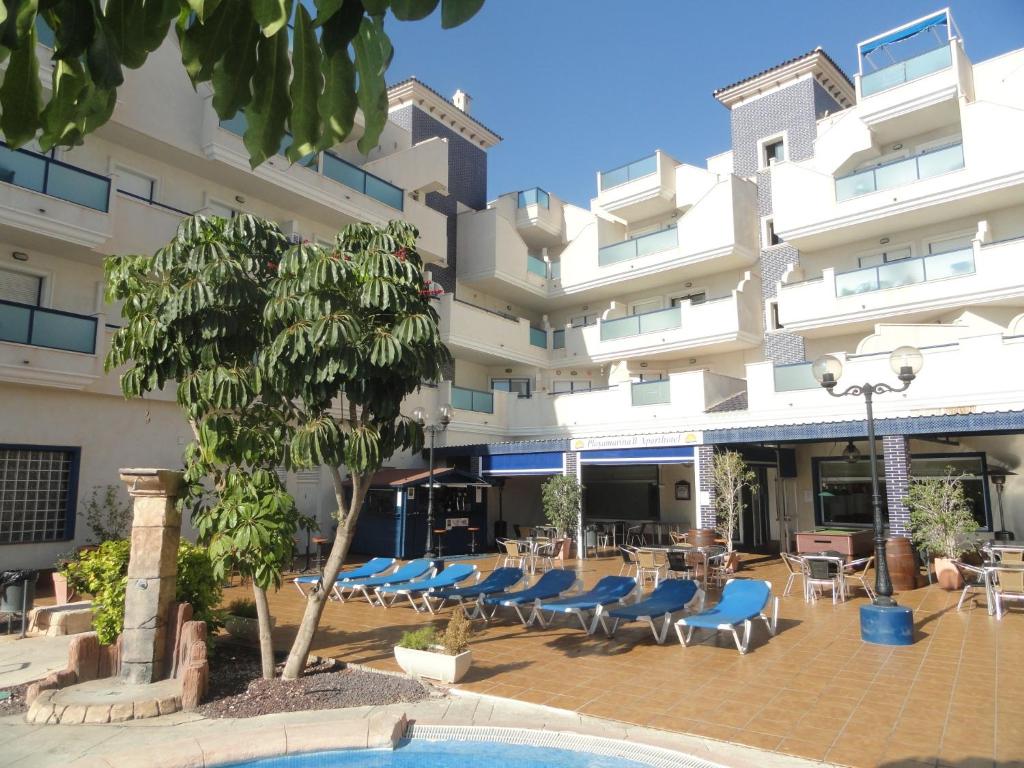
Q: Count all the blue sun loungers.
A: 8